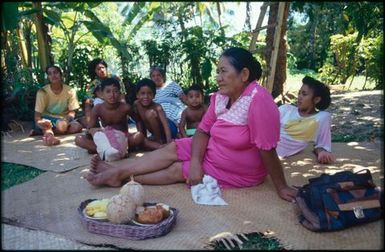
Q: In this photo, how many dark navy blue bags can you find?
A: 1